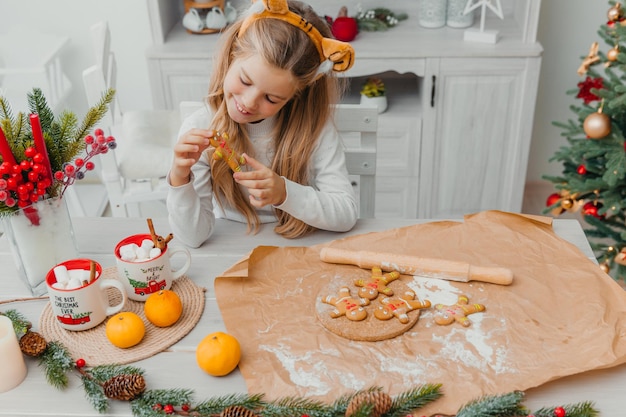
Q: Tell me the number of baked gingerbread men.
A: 5